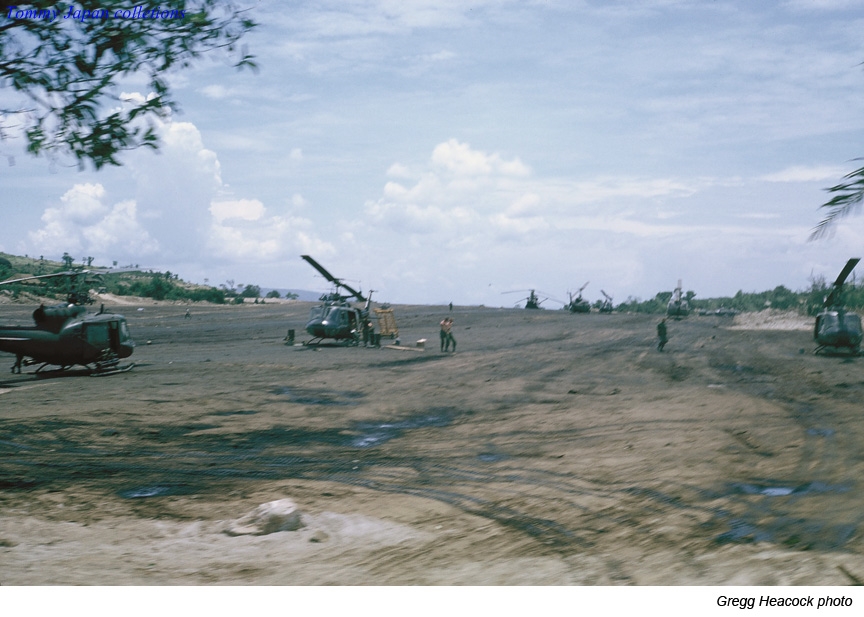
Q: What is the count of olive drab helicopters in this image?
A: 7